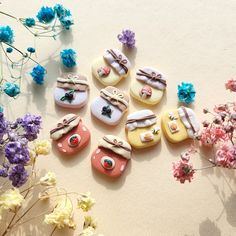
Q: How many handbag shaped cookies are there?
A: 8